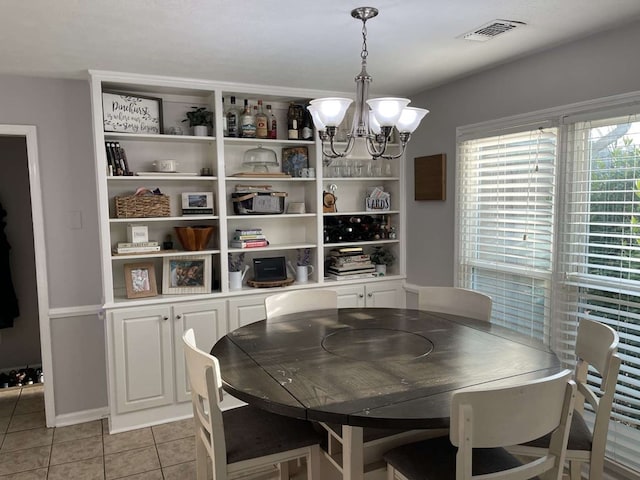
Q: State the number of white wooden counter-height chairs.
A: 5